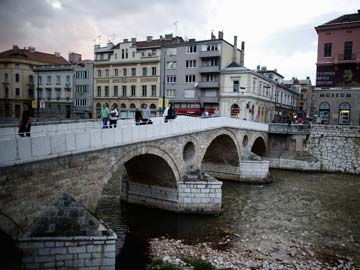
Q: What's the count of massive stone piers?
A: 3